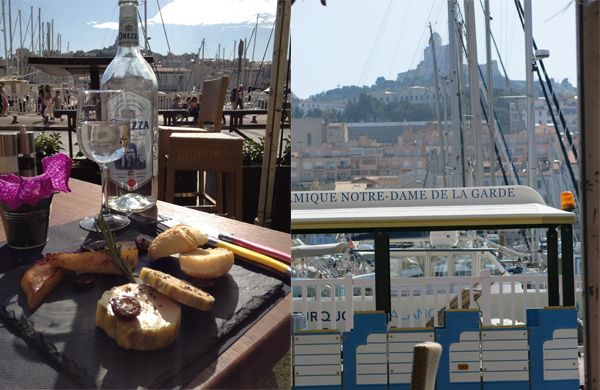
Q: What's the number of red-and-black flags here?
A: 0